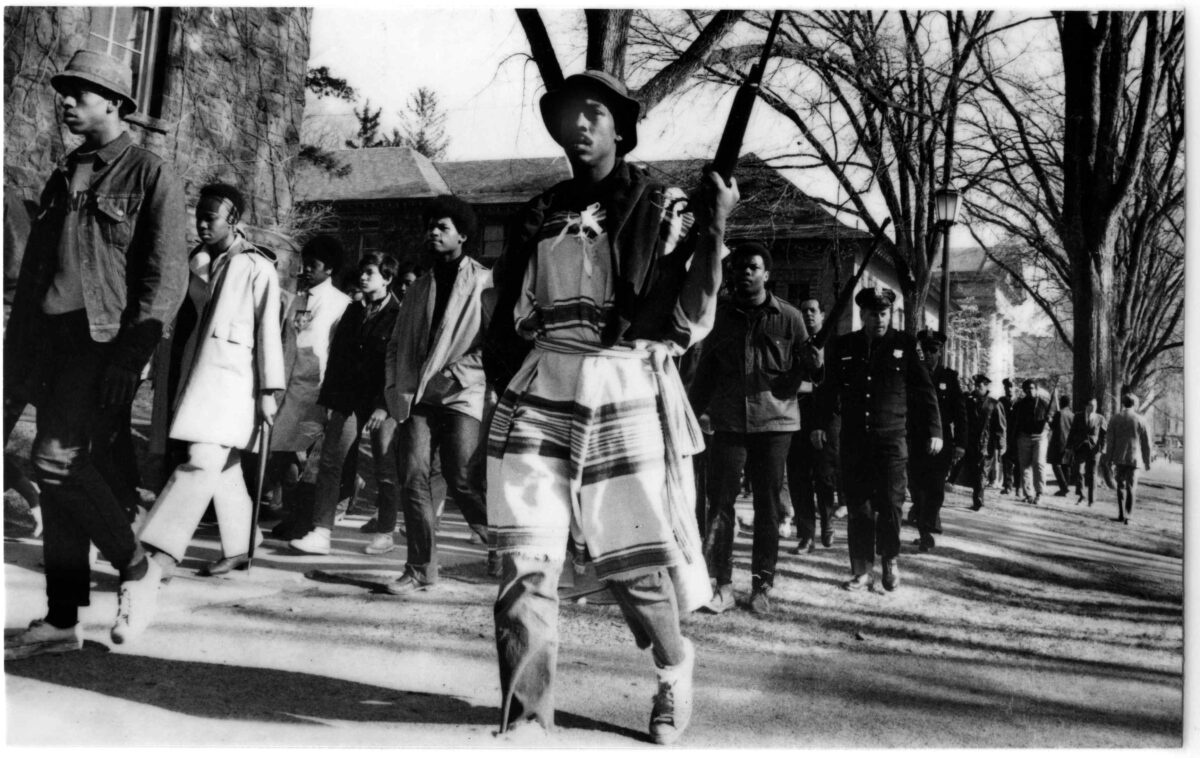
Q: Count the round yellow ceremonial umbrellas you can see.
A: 0